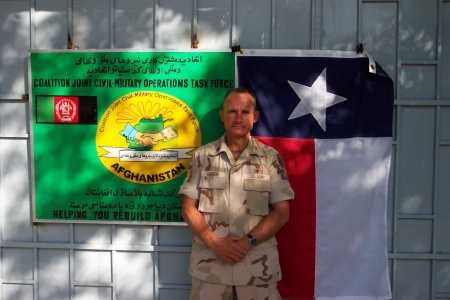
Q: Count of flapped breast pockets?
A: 2